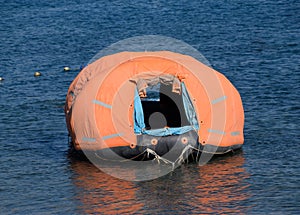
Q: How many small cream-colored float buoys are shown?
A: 3